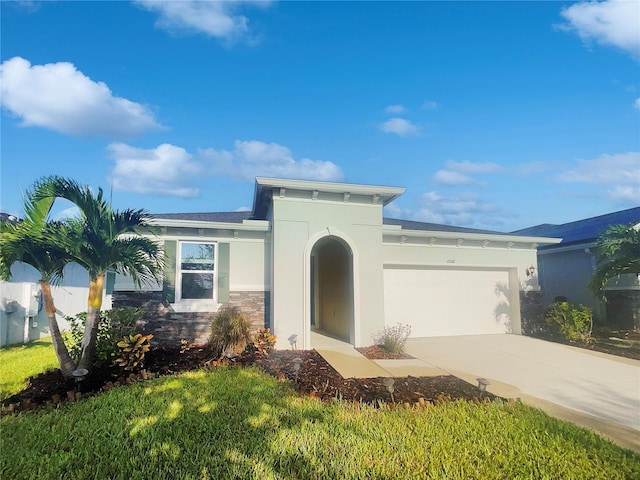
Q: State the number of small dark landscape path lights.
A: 5